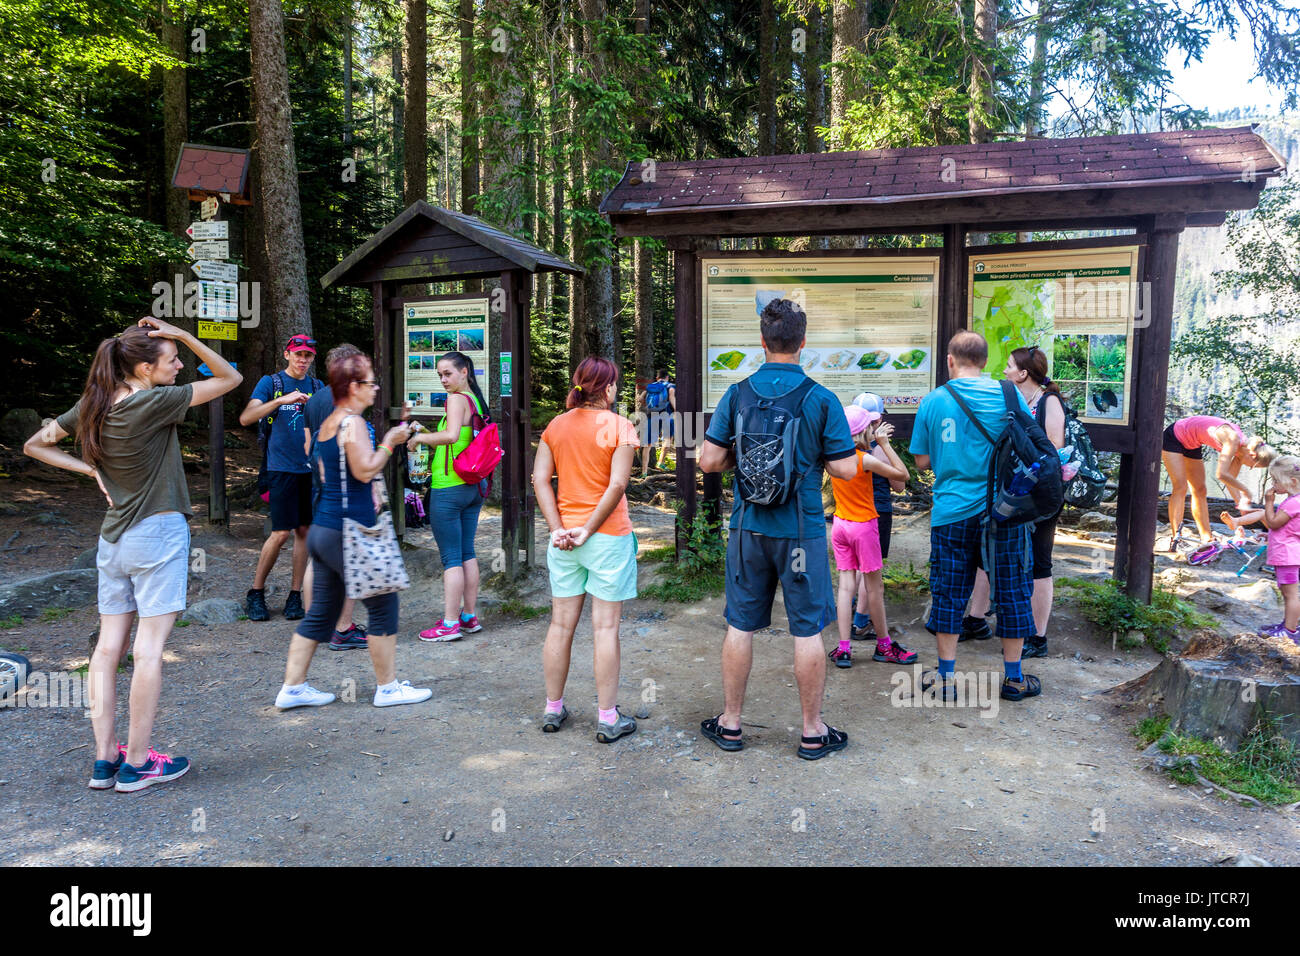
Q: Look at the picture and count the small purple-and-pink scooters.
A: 1